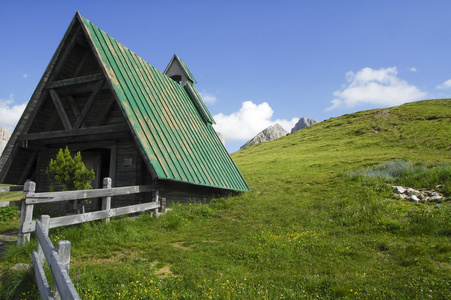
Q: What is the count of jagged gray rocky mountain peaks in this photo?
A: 2